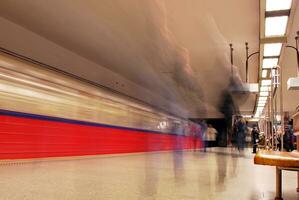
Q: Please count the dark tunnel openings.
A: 1